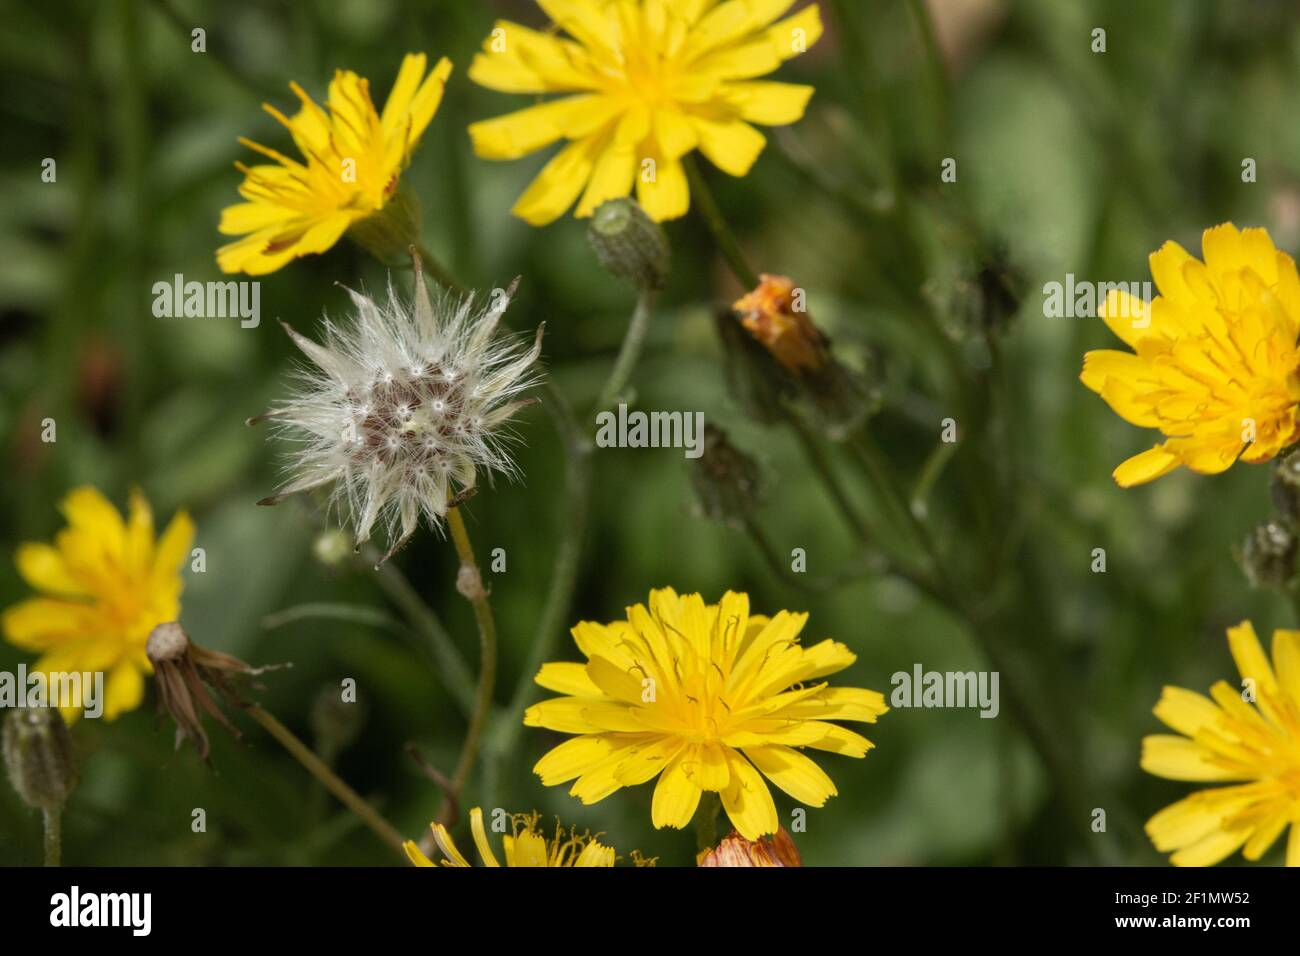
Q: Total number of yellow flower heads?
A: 7